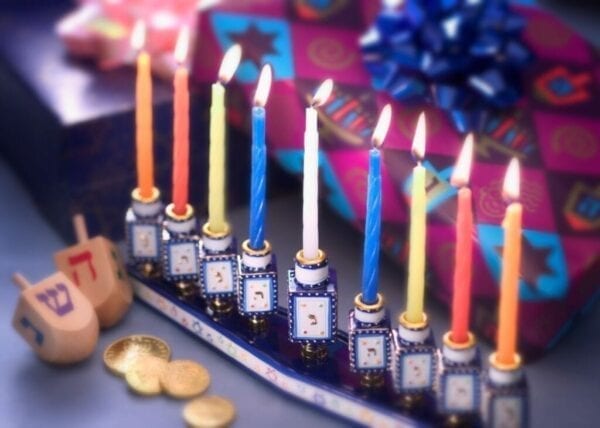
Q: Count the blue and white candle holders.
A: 9